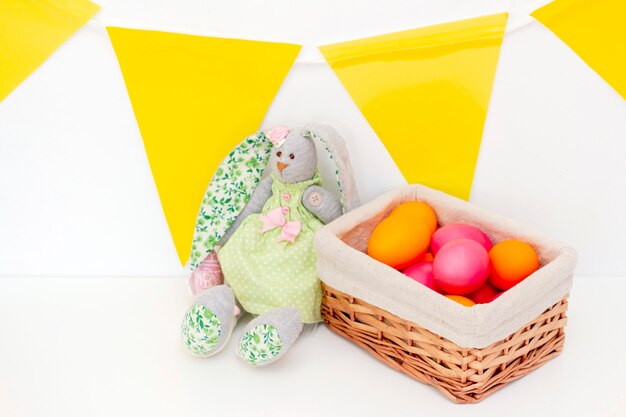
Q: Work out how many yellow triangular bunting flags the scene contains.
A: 4